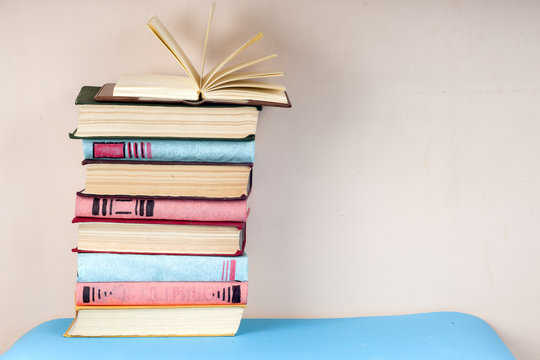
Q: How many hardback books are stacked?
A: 9